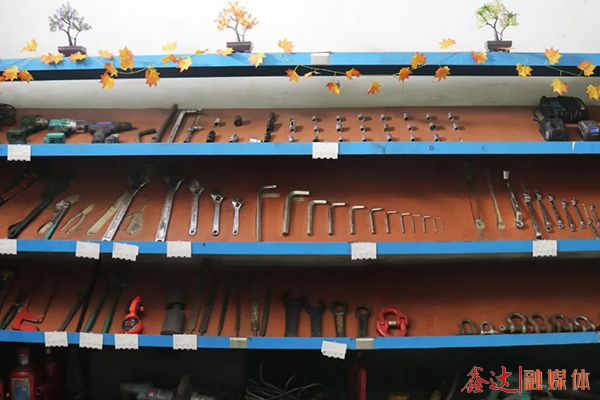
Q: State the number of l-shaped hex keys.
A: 12